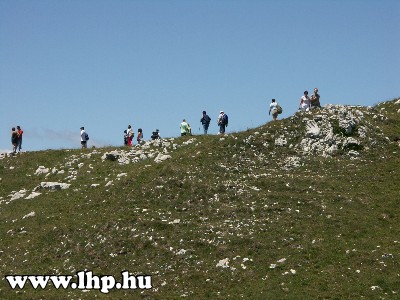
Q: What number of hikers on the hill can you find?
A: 13